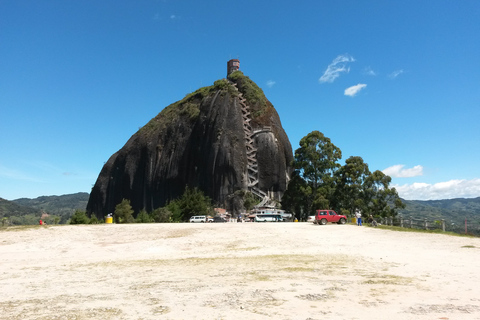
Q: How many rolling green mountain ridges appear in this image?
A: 2